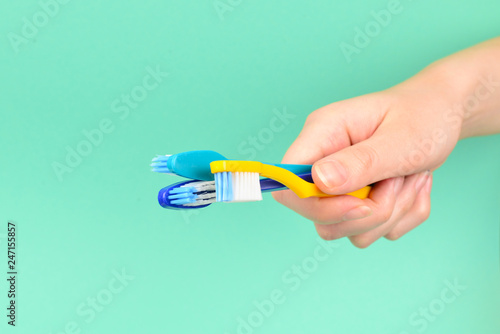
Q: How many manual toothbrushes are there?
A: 3